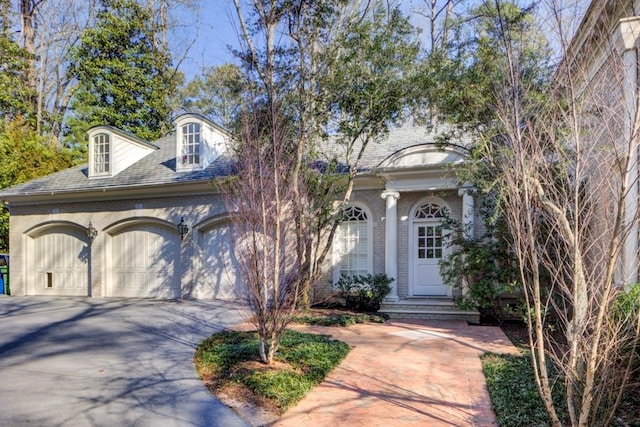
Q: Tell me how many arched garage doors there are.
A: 3